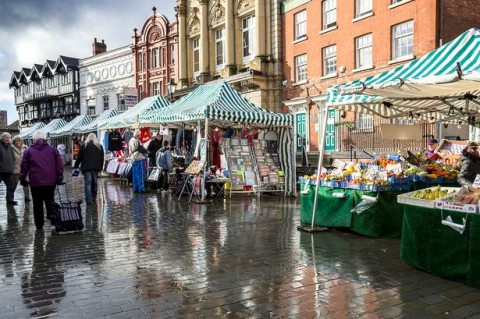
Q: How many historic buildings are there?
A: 5